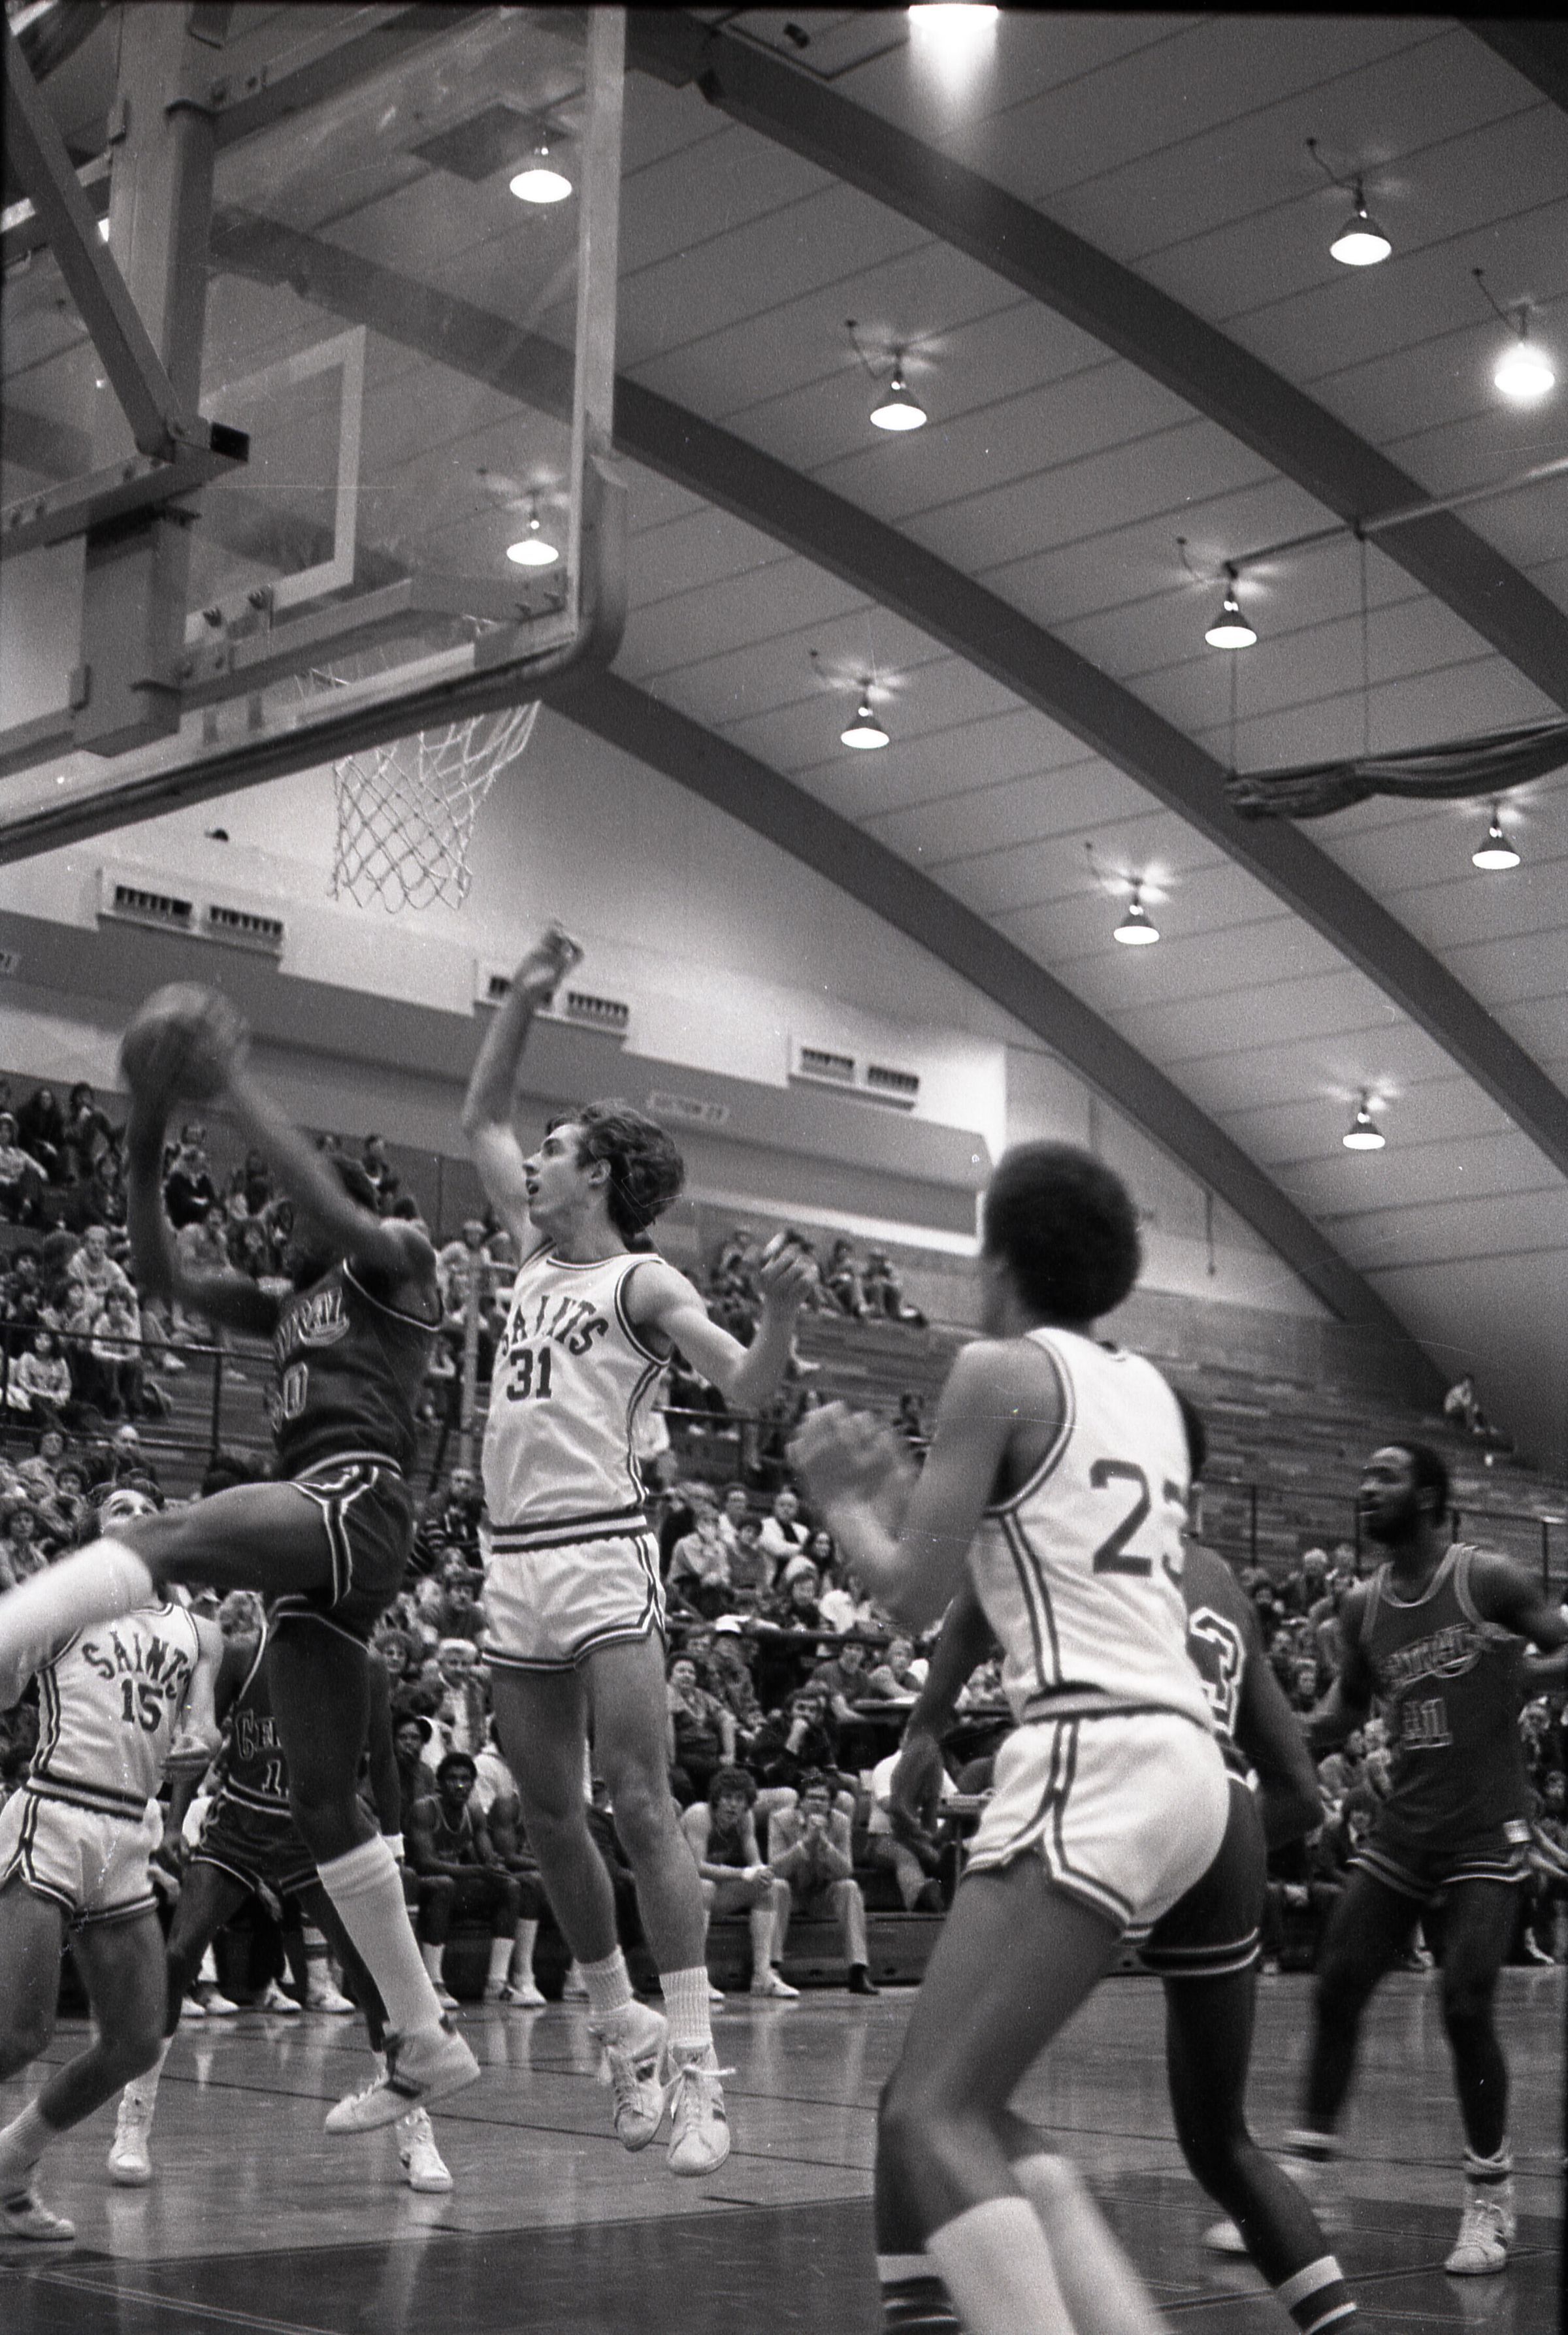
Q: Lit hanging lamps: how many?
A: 11